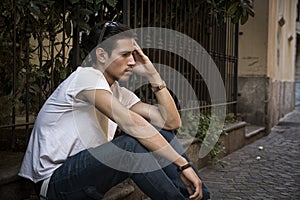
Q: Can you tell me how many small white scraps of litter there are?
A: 2